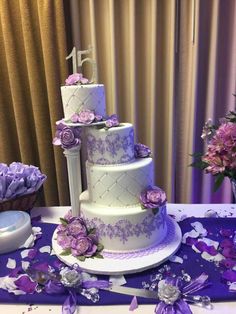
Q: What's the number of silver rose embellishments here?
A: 2